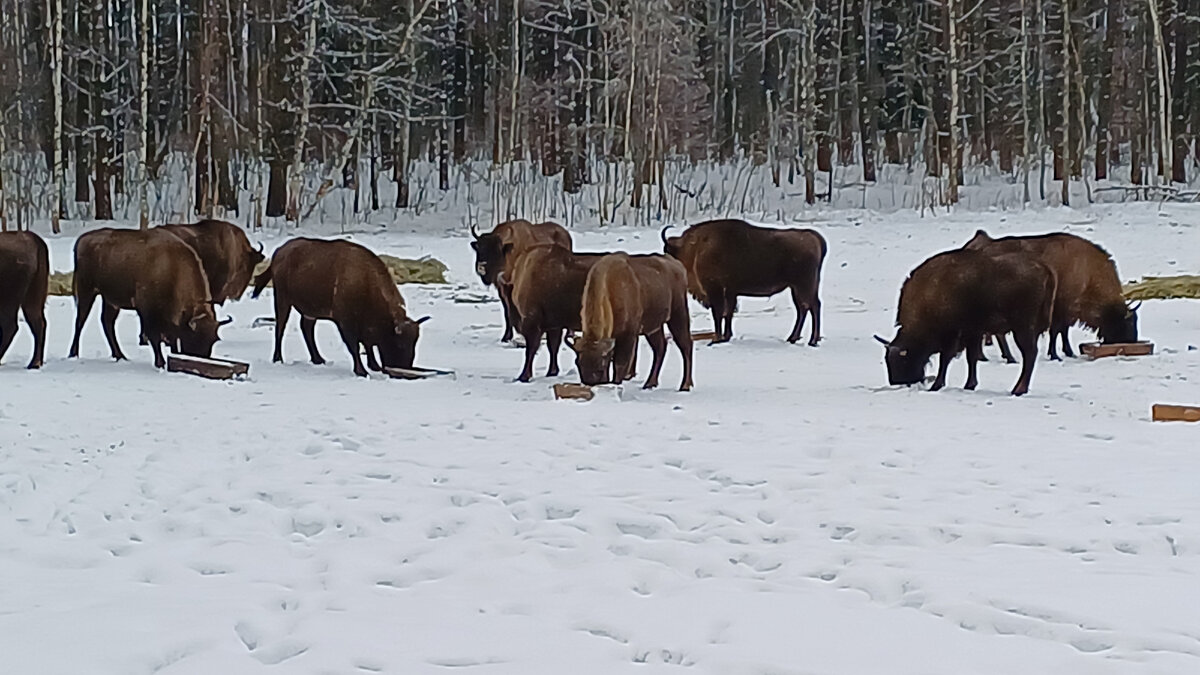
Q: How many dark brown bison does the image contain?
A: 10